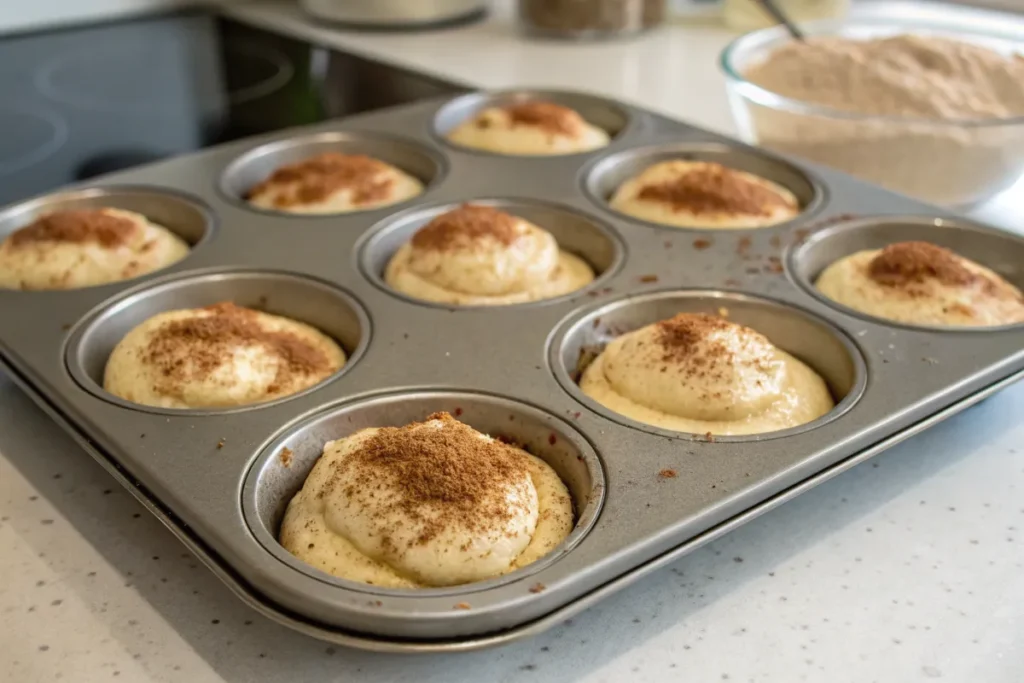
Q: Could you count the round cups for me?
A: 9